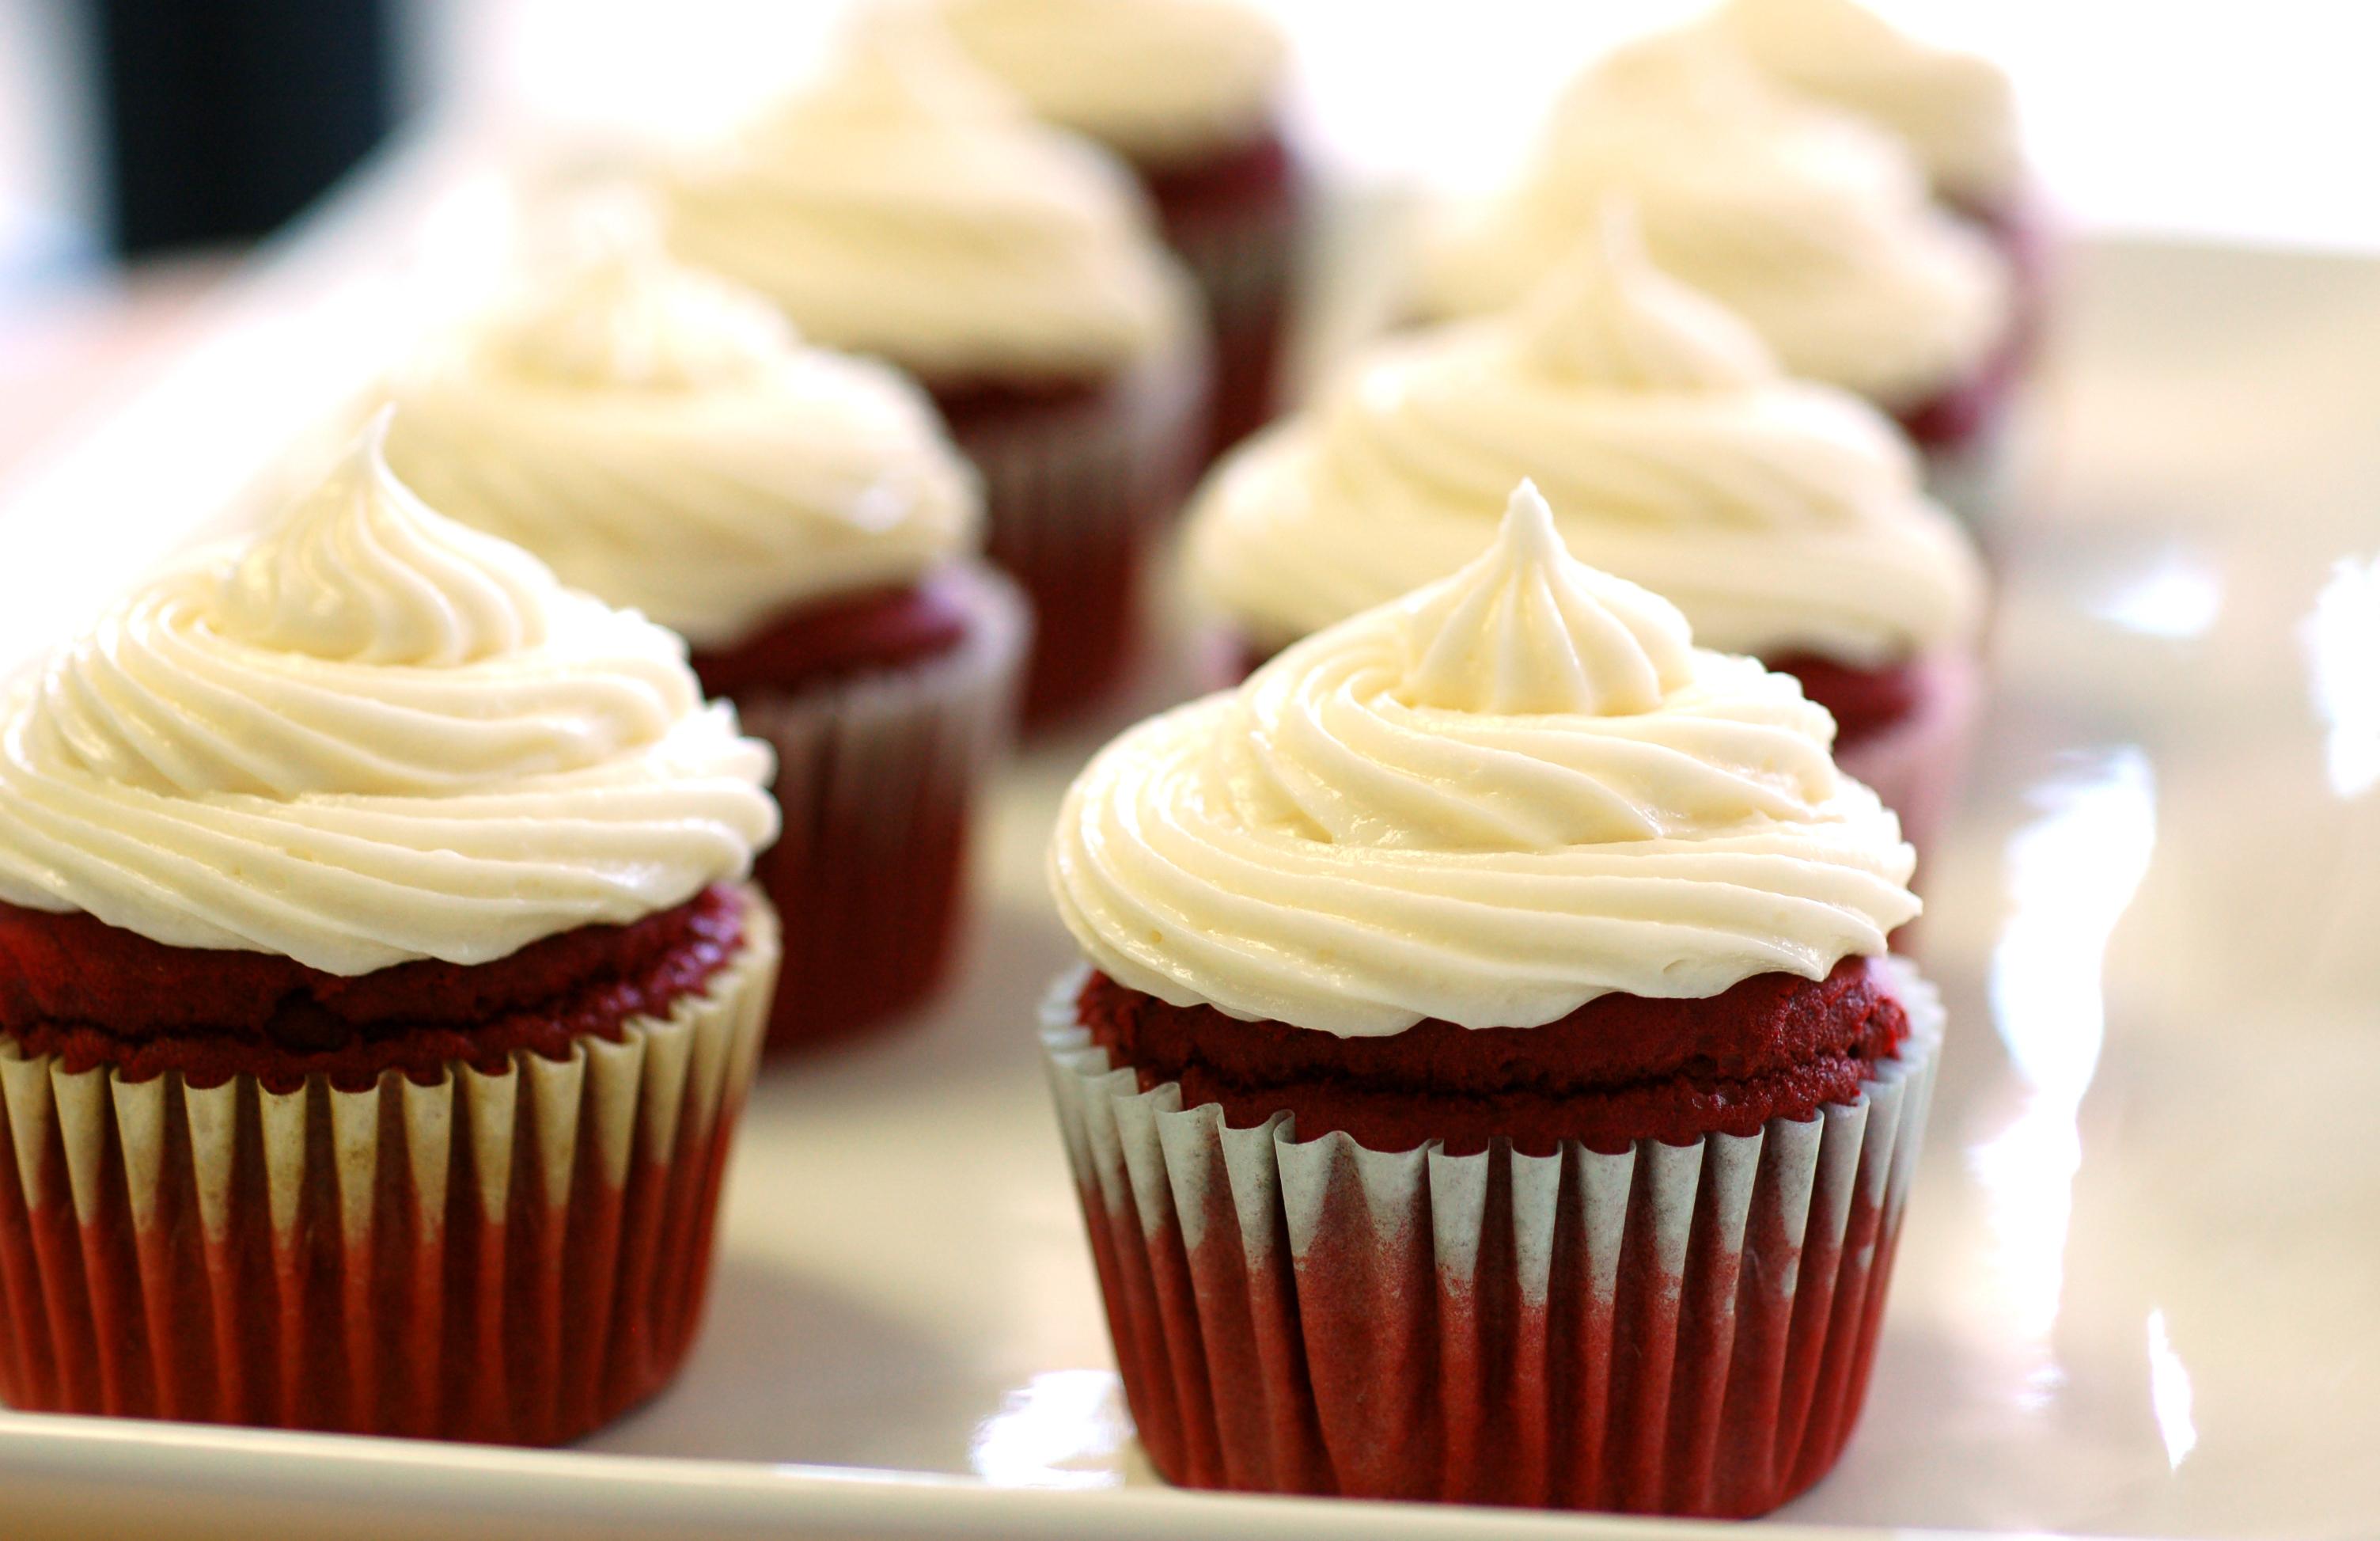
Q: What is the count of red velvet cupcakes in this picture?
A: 8